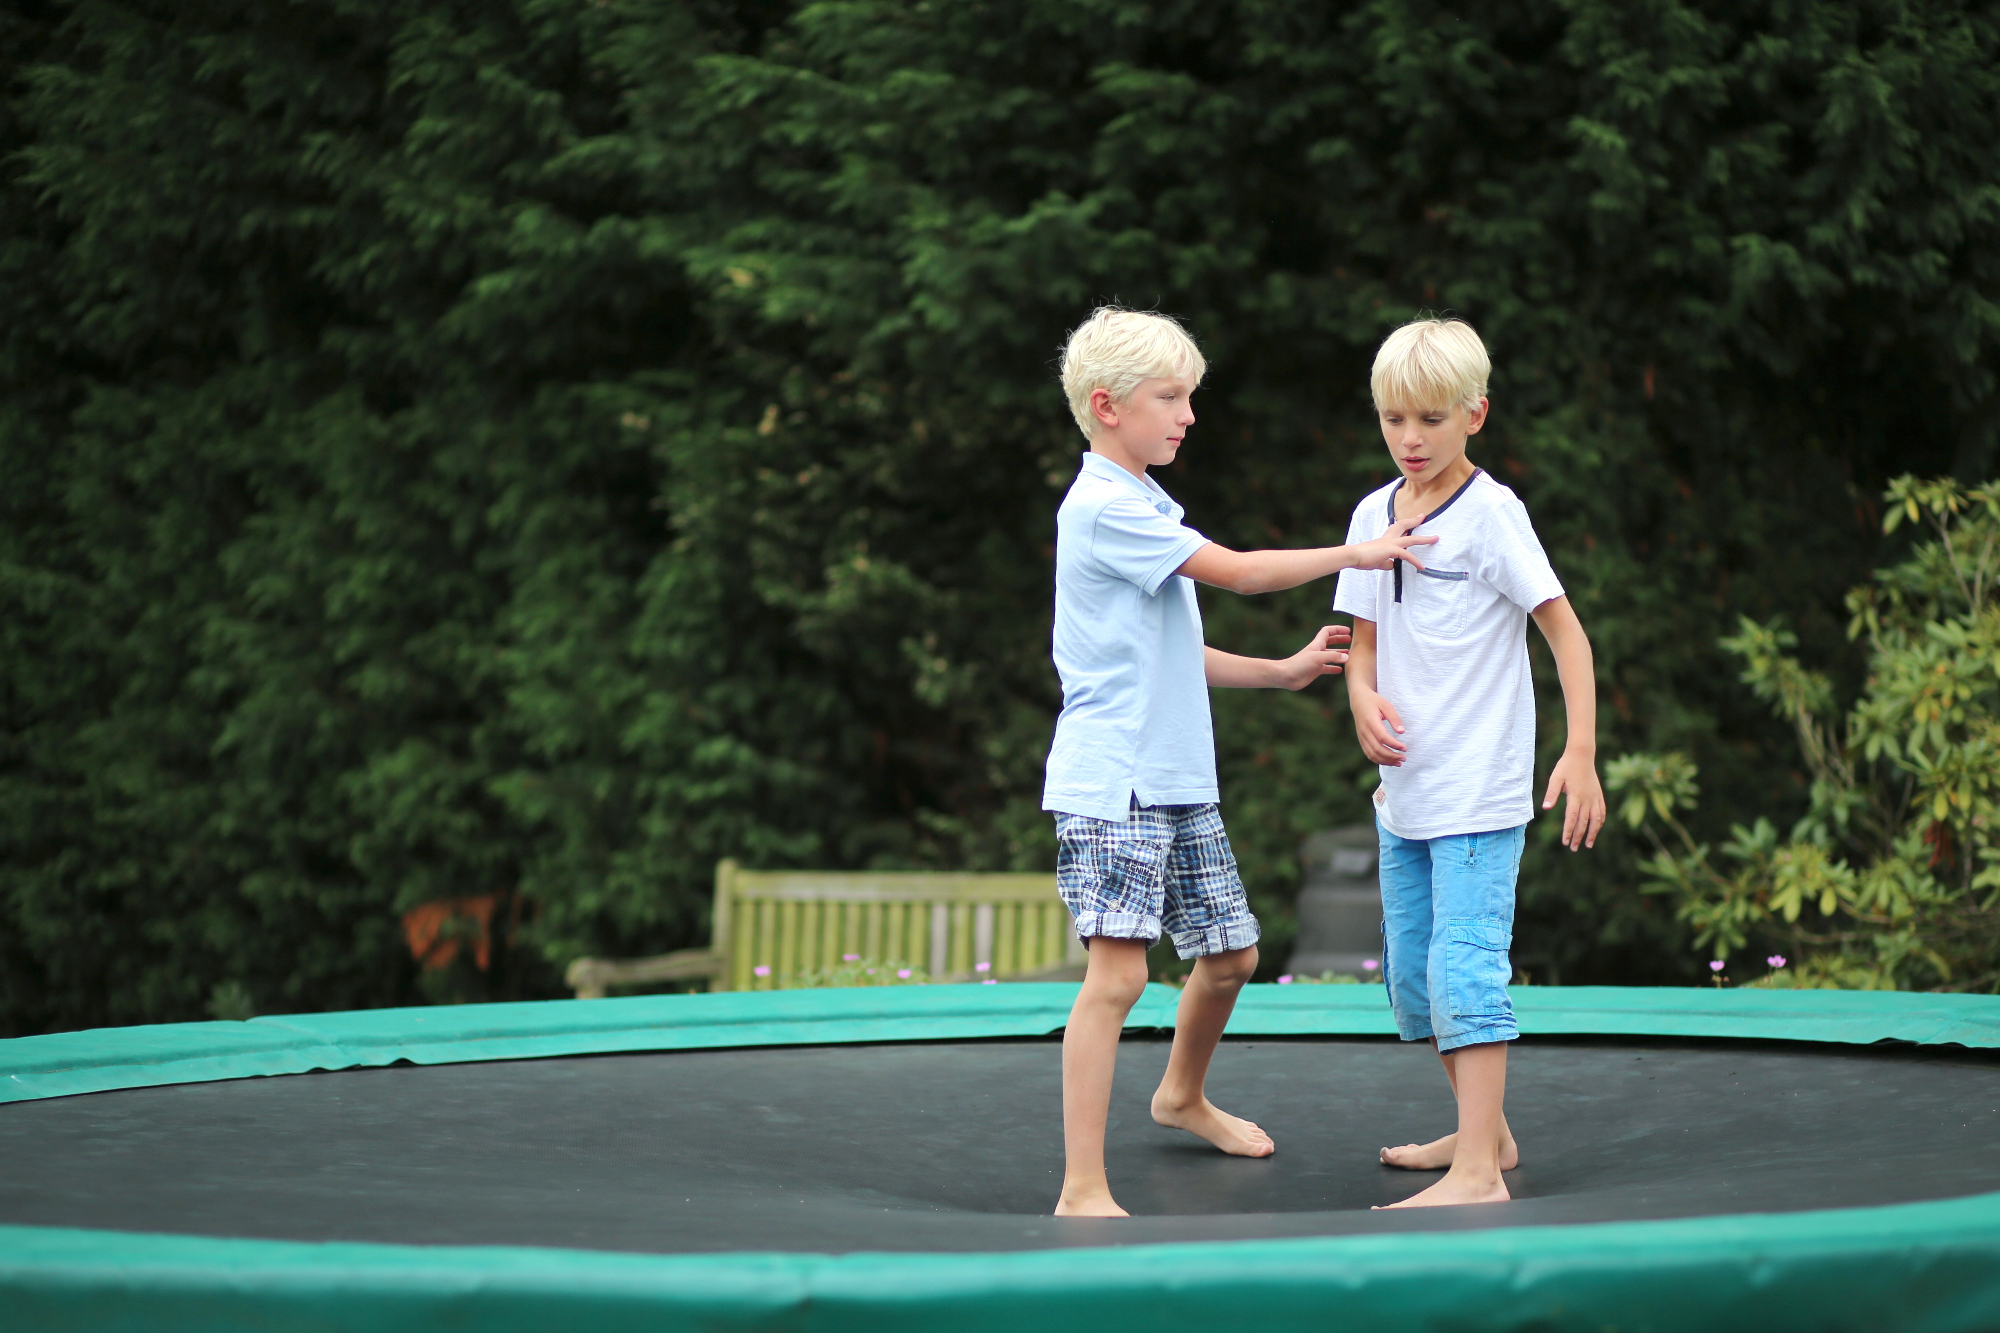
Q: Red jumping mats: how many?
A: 0